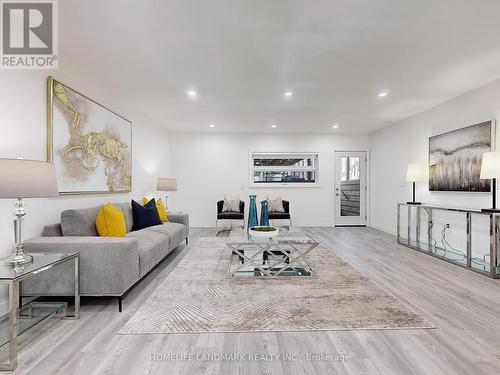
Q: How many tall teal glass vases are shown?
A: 2